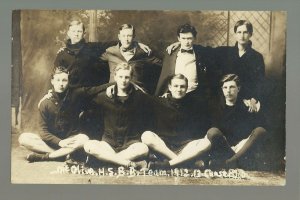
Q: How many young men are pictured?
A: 8